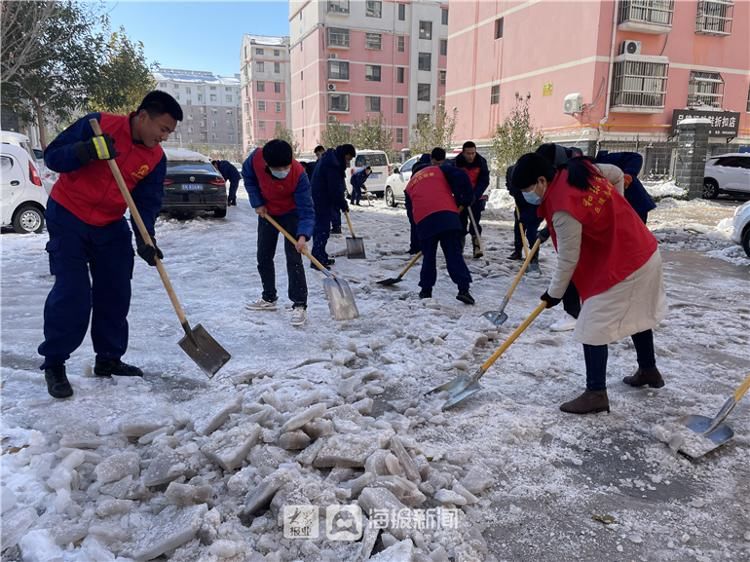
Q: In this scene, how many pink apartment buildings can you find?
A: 3